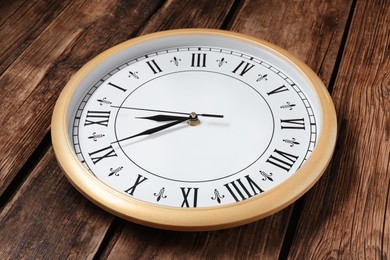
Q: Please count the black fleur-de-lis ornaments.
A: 12